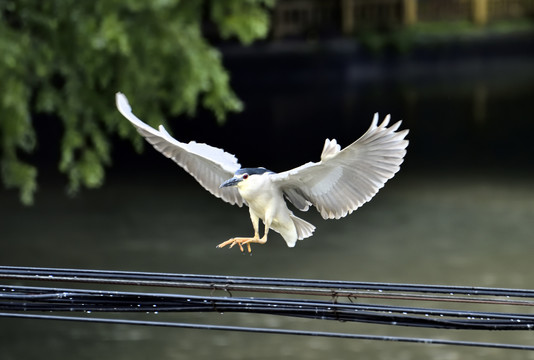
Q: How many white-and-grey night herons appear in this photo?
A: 1